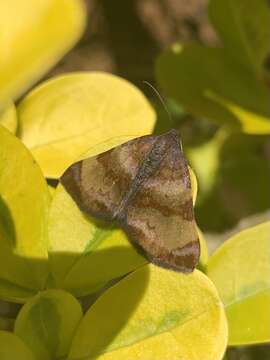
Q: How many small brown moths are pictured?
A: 1